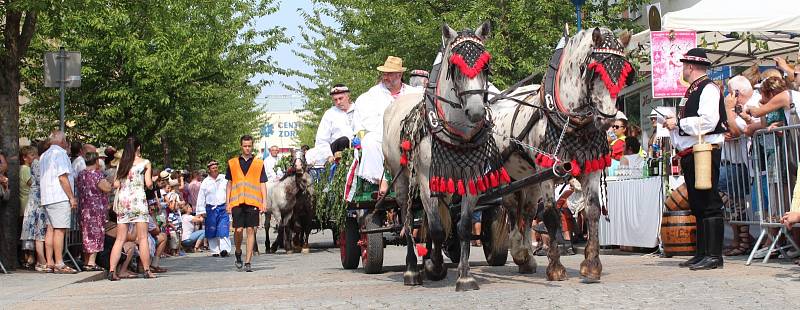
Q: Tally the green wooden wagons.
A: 1